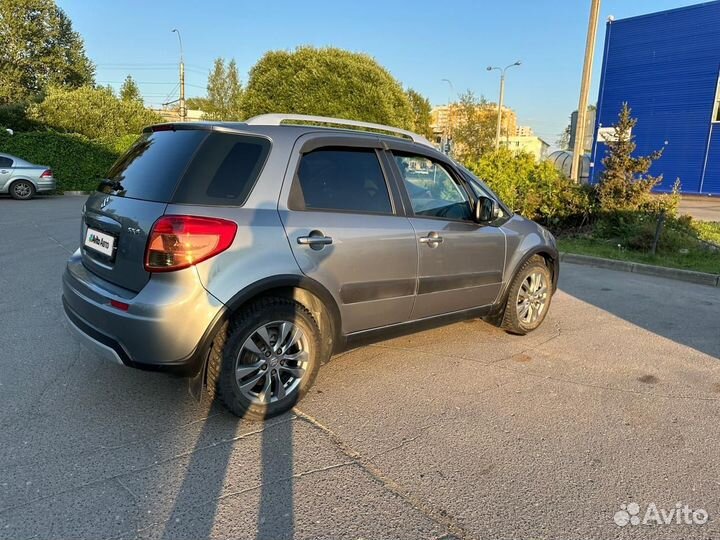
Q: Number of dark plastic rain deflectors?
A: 2